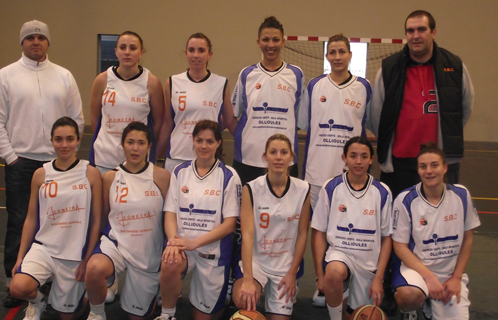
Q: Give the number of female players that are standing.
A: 4